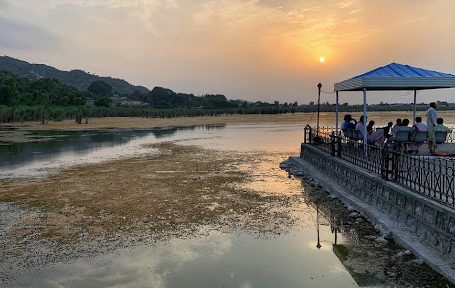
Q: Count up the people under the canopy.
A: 9